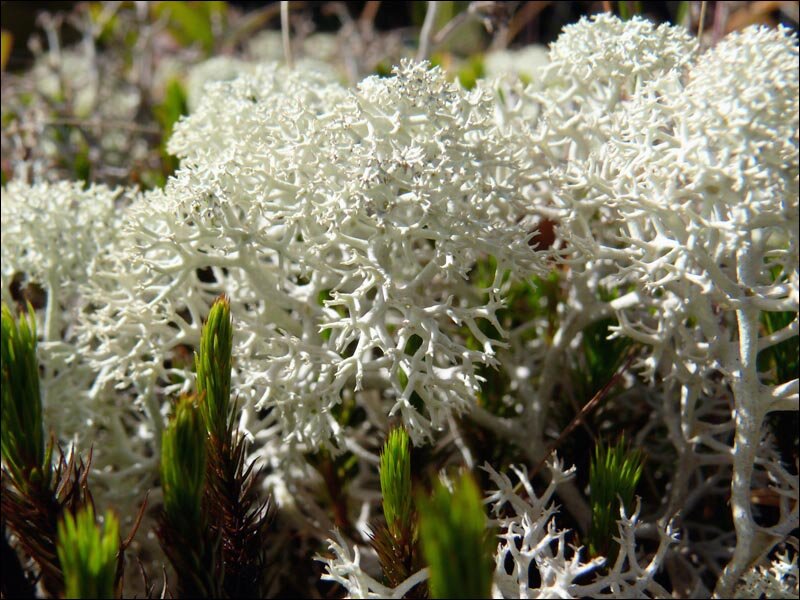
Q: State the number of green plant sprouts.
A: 7